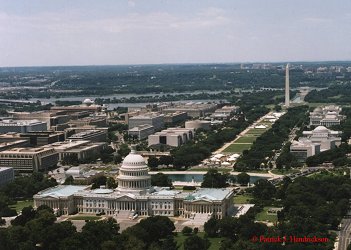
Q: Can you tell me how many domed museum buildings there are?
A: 2